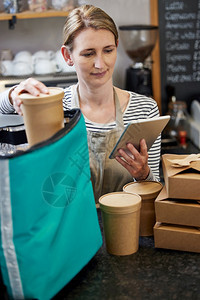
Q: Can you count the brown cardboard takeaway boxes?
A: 3